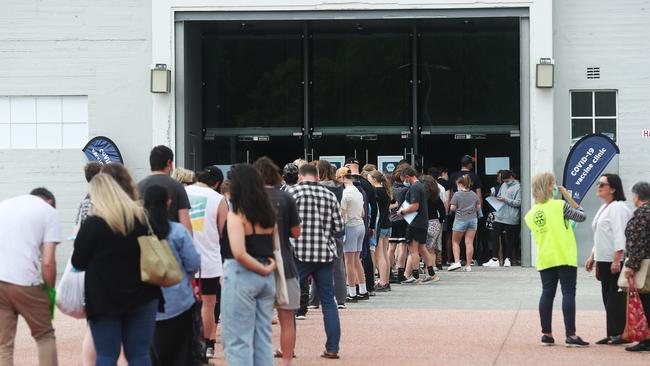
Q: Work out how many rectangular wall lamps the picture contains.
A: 2